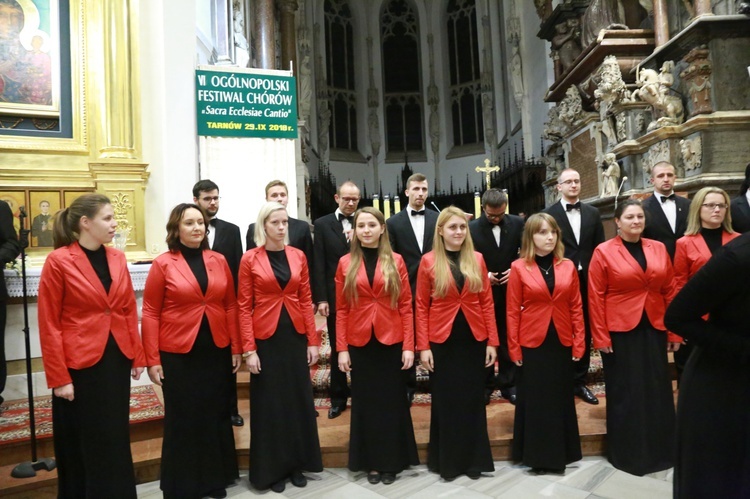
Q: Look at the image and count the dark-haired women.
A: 3